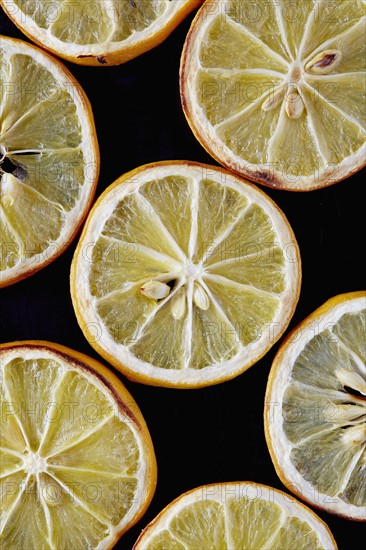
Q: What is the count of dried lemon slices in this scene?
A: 7